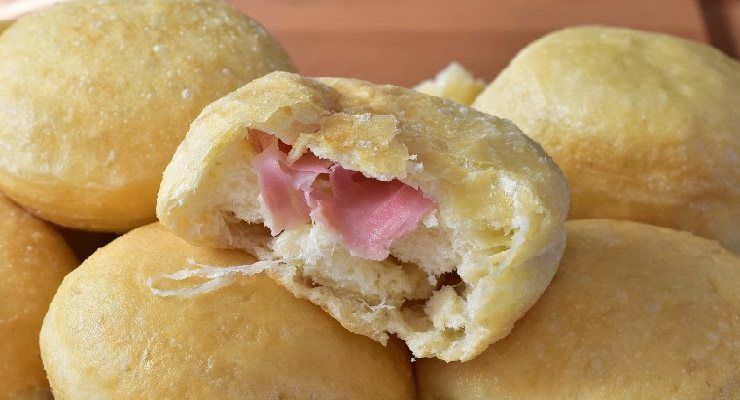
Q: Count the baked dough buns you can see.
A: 6